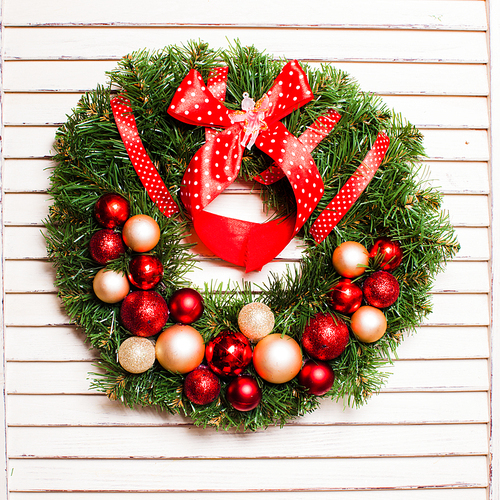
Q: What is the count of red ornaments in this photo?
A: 13